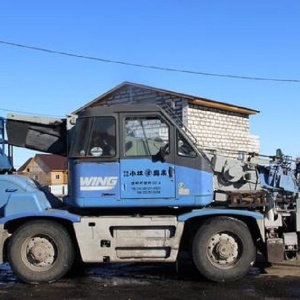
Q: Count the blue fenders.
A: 2